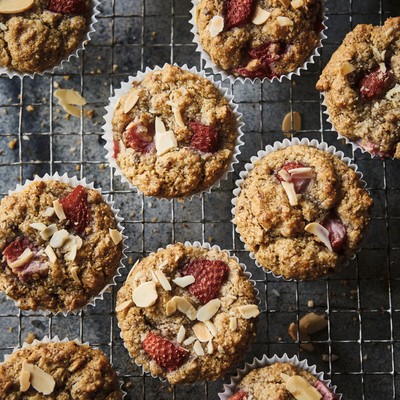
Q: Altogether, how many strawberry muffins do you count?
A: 9